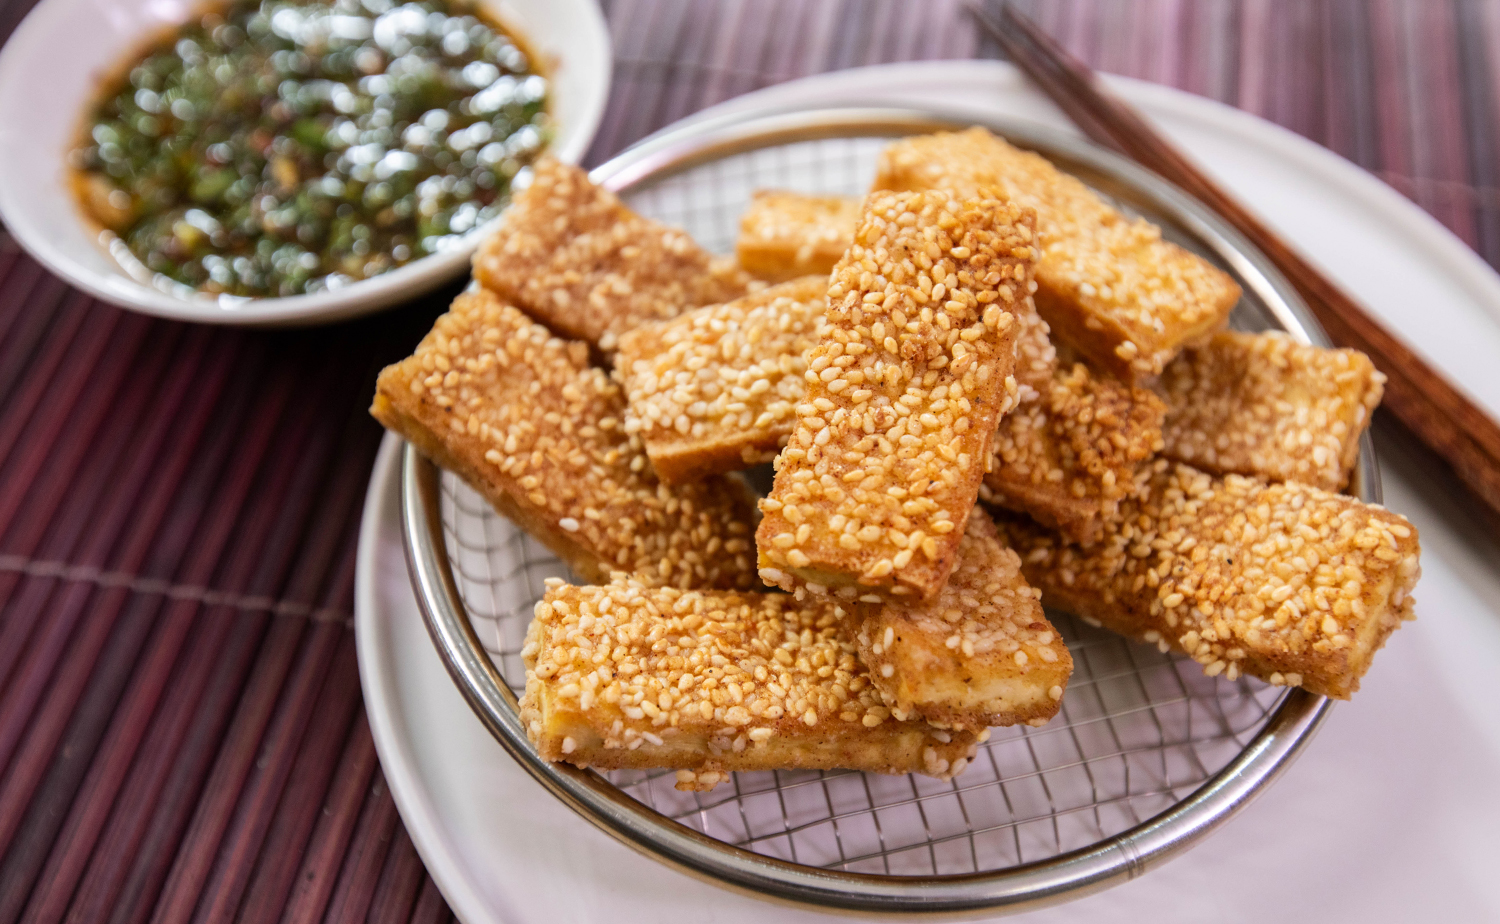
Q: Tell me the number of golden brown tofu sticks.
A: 11